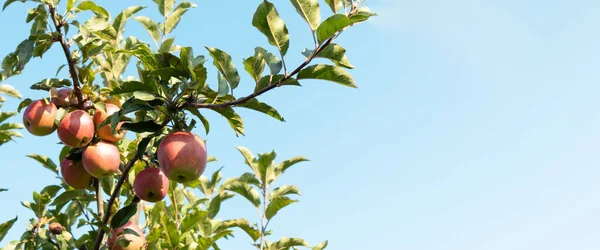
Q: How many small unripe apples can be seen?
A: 1